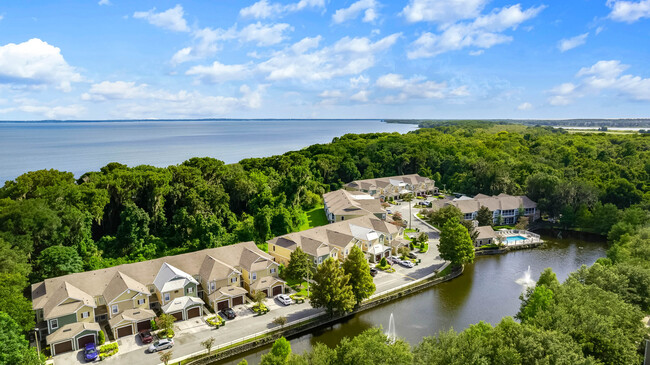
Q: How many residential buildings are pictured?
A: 5